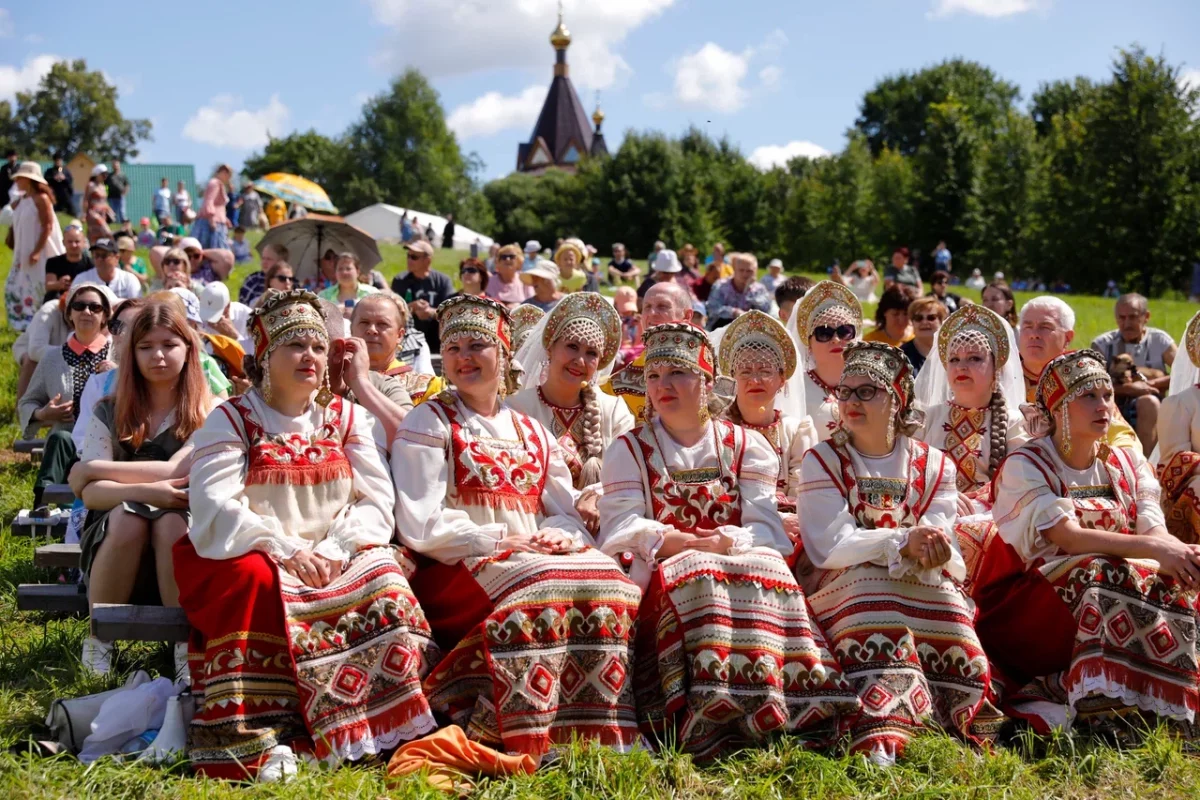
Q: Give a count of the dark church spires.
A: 2